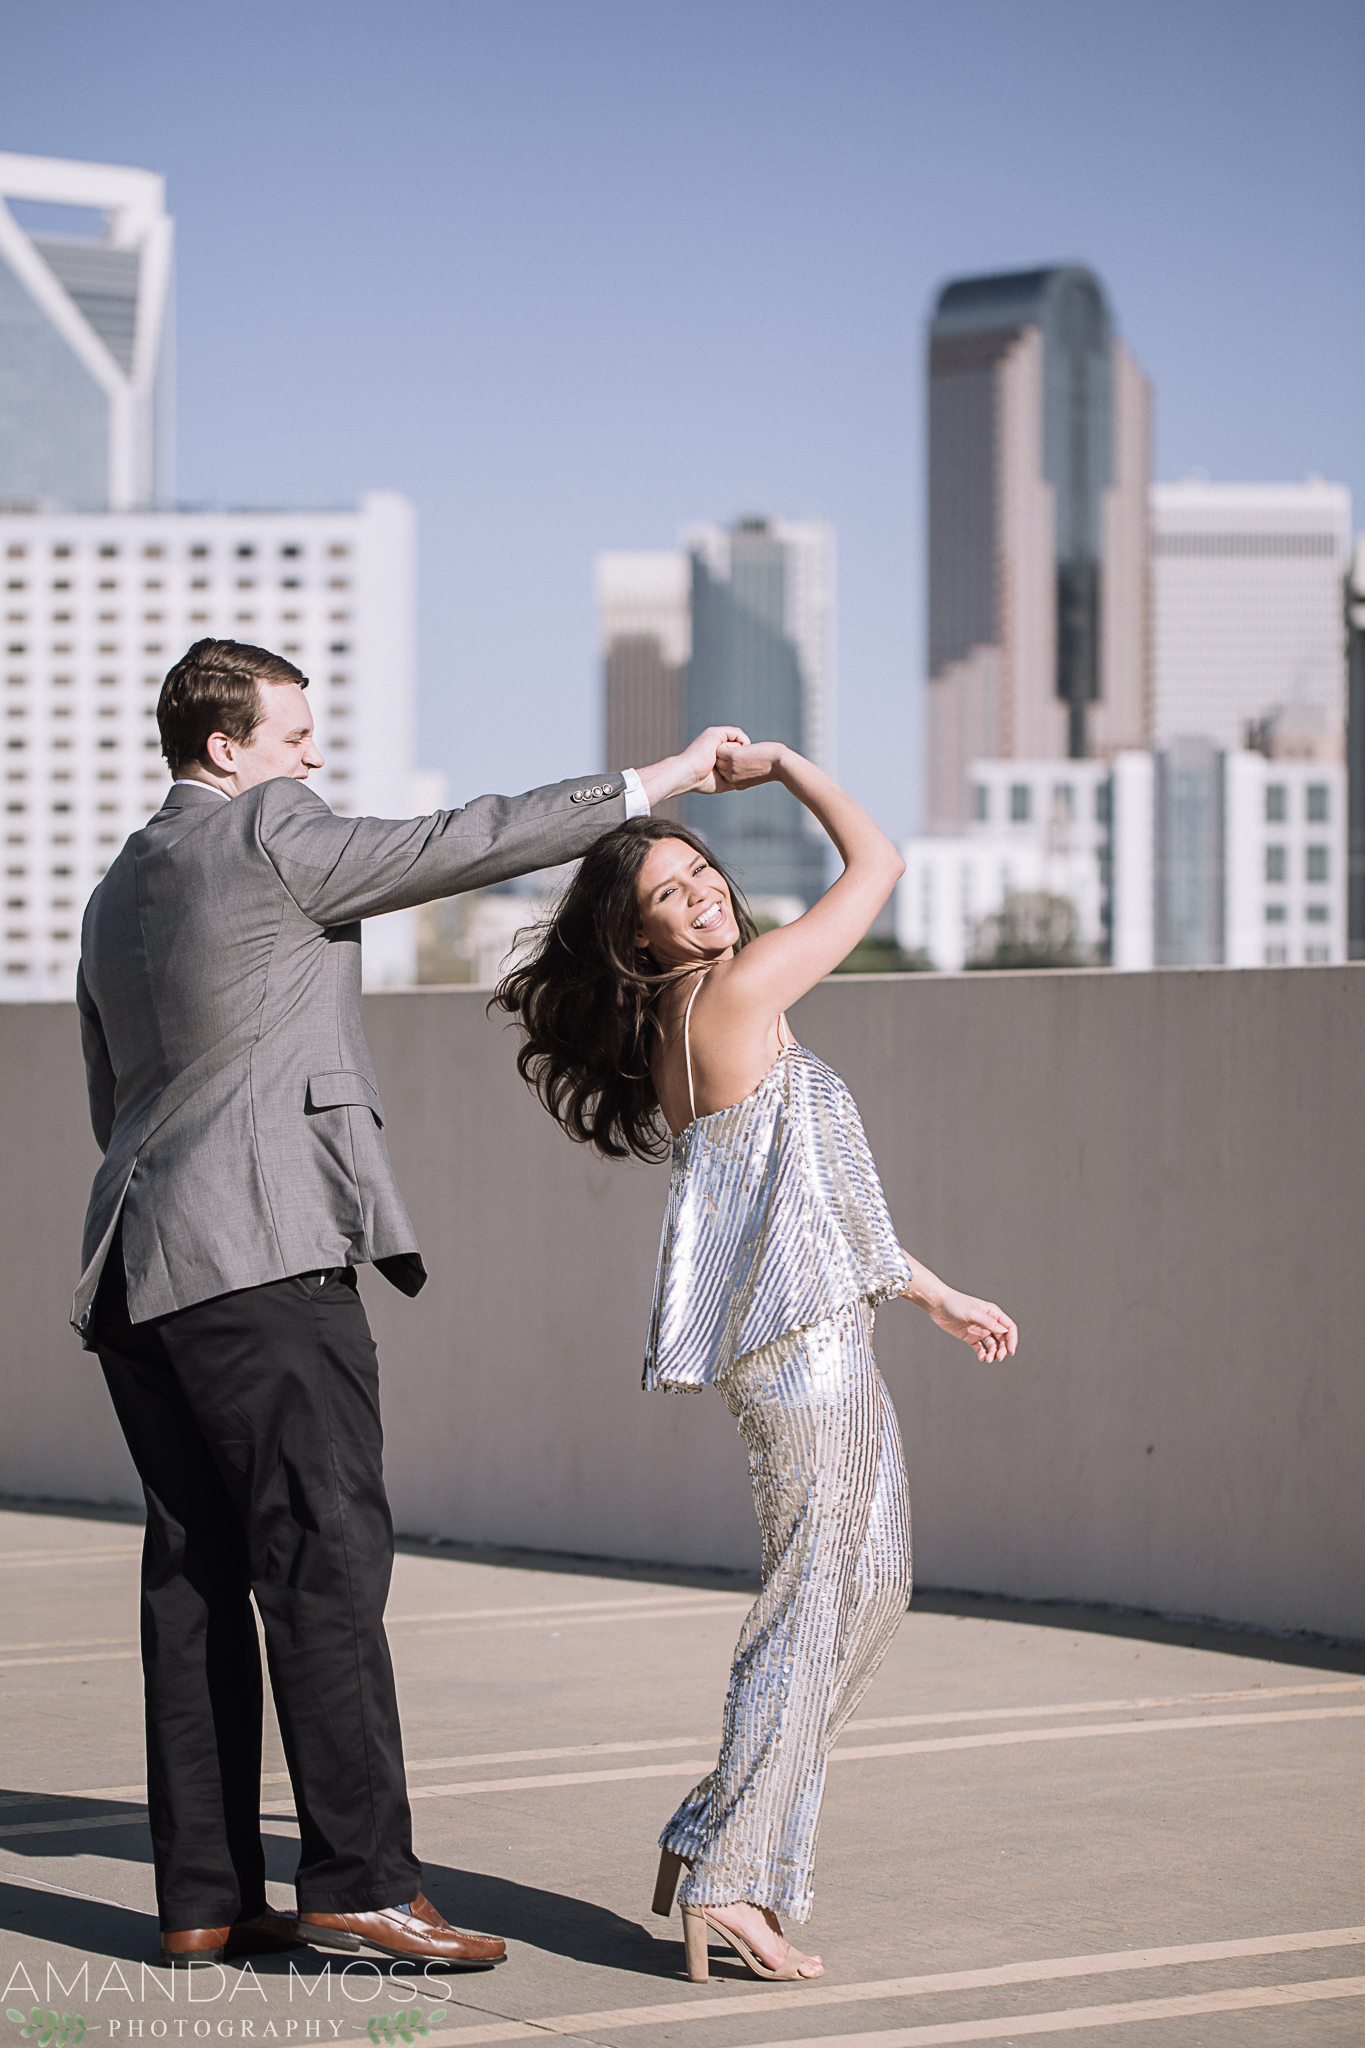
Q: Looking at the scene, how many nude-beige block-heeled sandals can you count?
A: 2